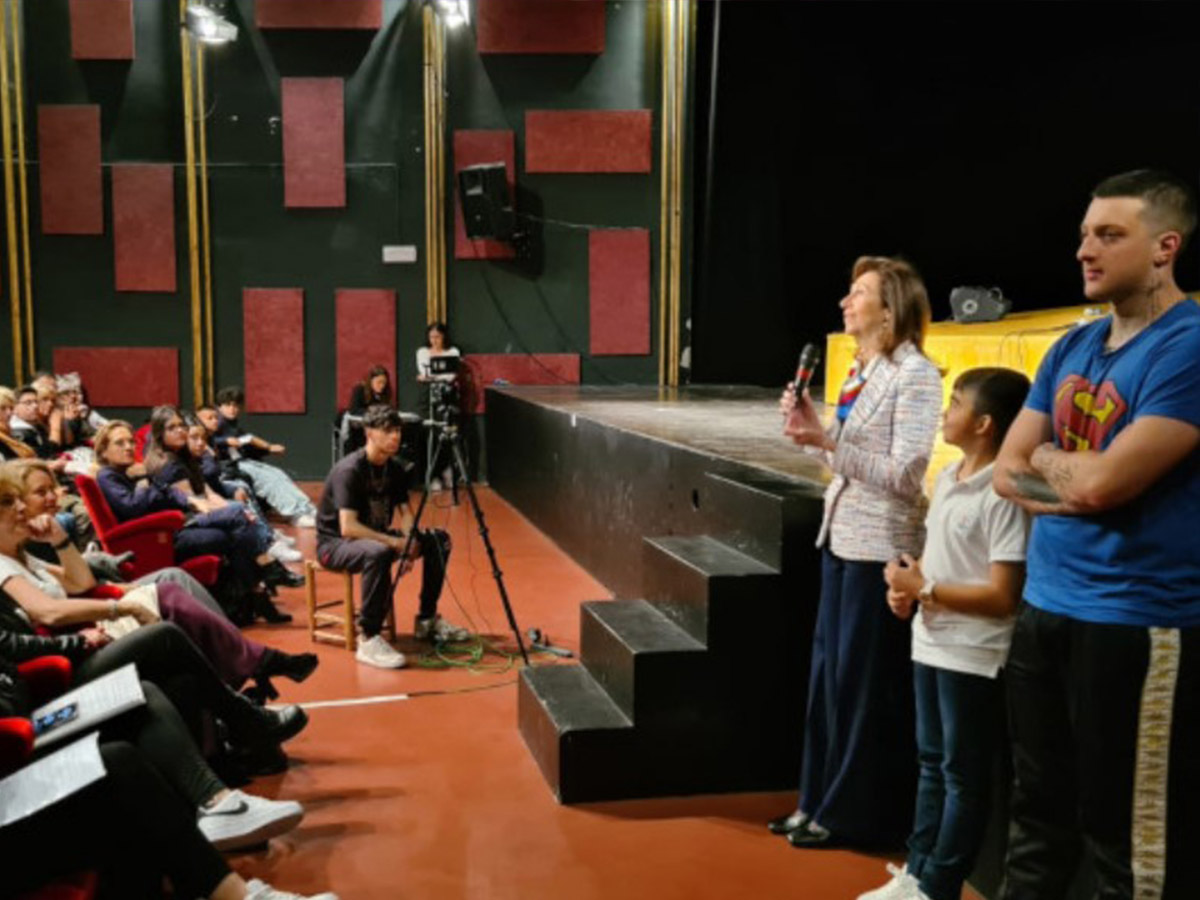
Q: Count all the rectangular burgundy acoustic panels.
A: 13